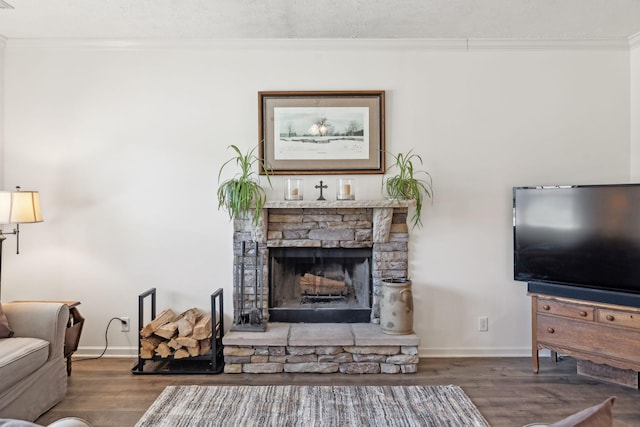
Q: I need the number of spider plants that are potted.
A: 2